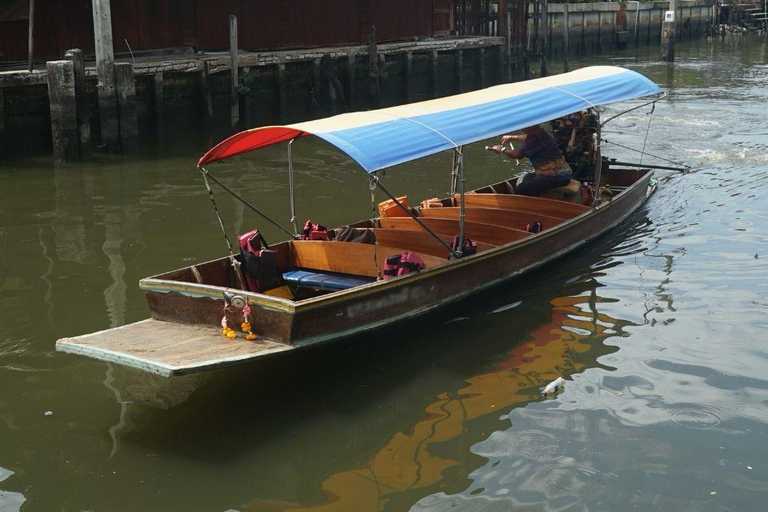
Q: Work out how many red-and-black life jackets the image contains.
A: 5